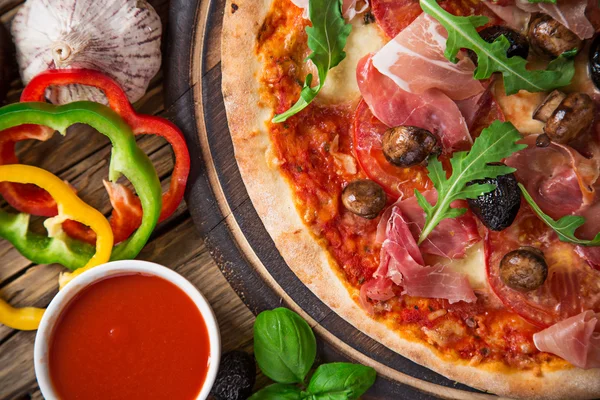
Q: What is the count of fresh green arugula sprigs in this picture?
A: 4